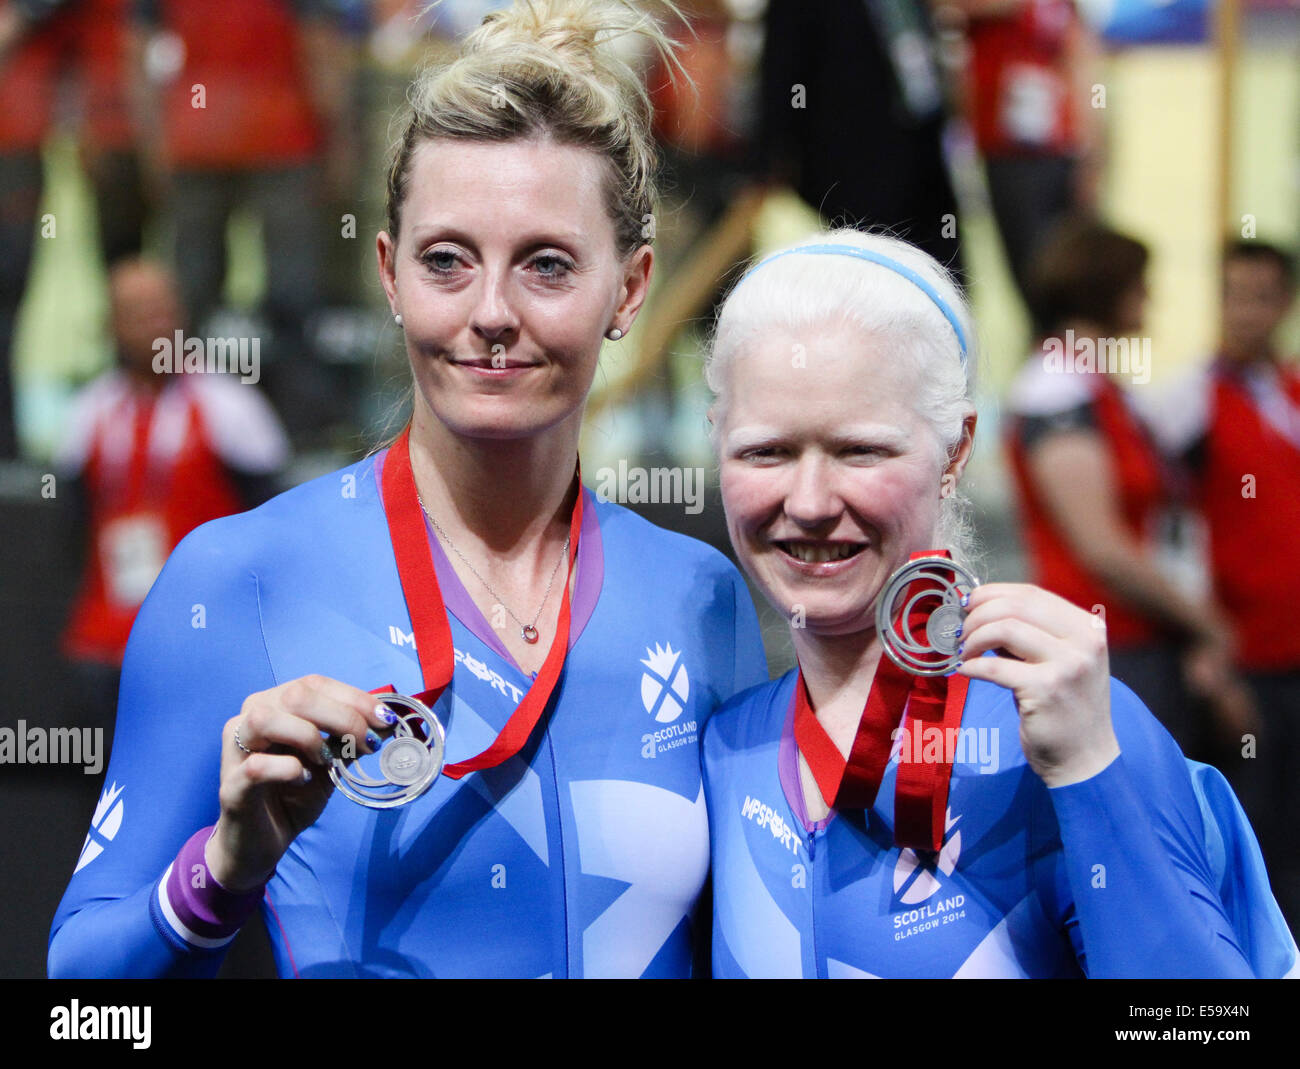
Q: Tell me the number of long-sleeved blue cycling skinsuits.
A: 2